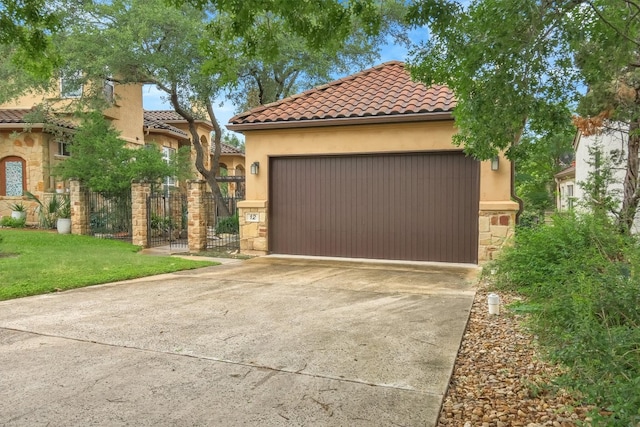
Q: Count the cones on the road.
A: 0